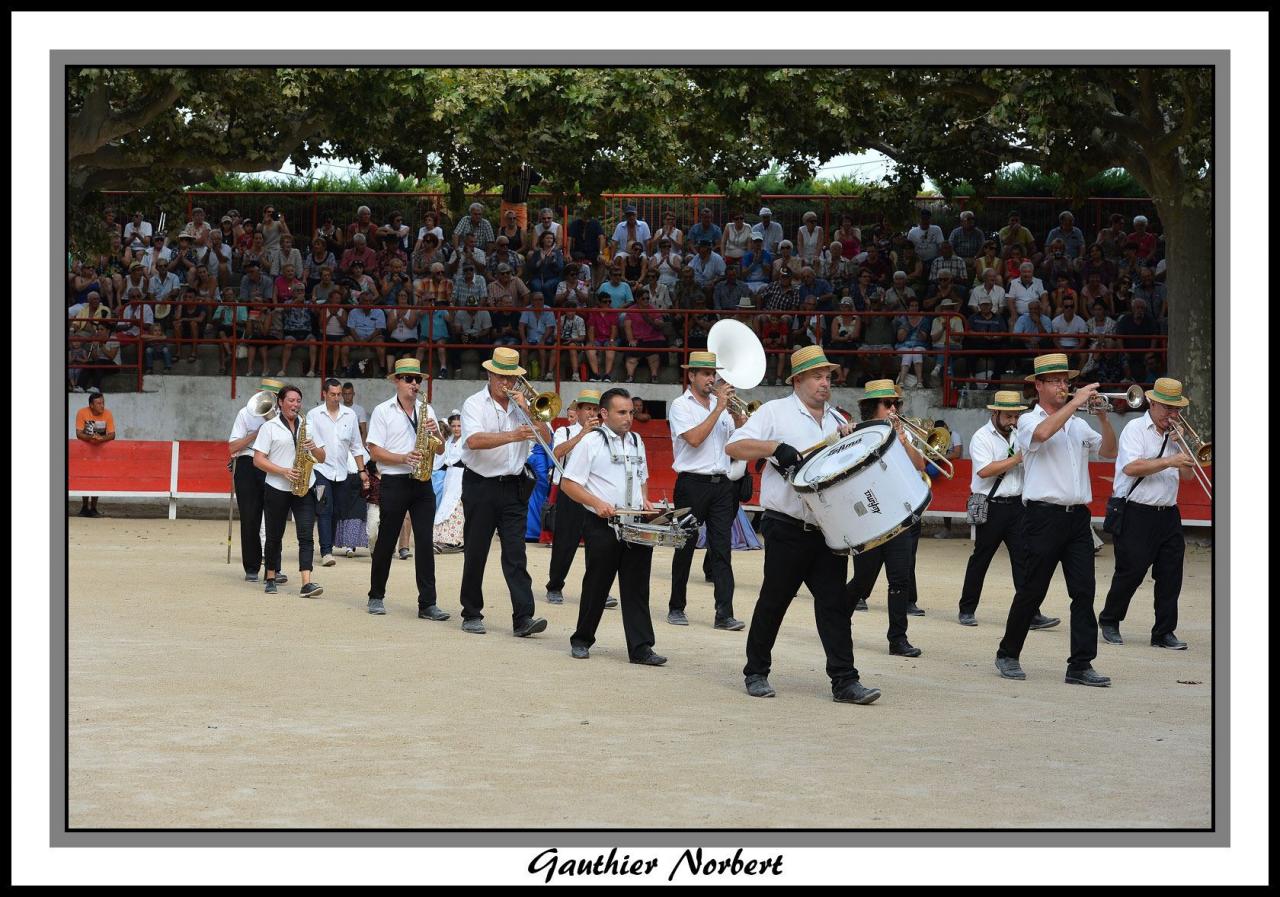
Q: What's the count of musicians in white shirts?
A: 12